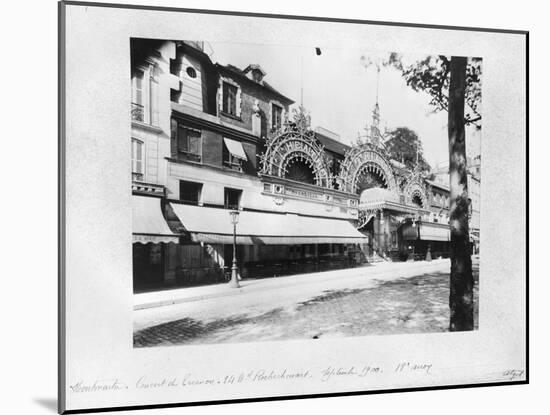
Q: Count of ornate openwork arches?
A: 3